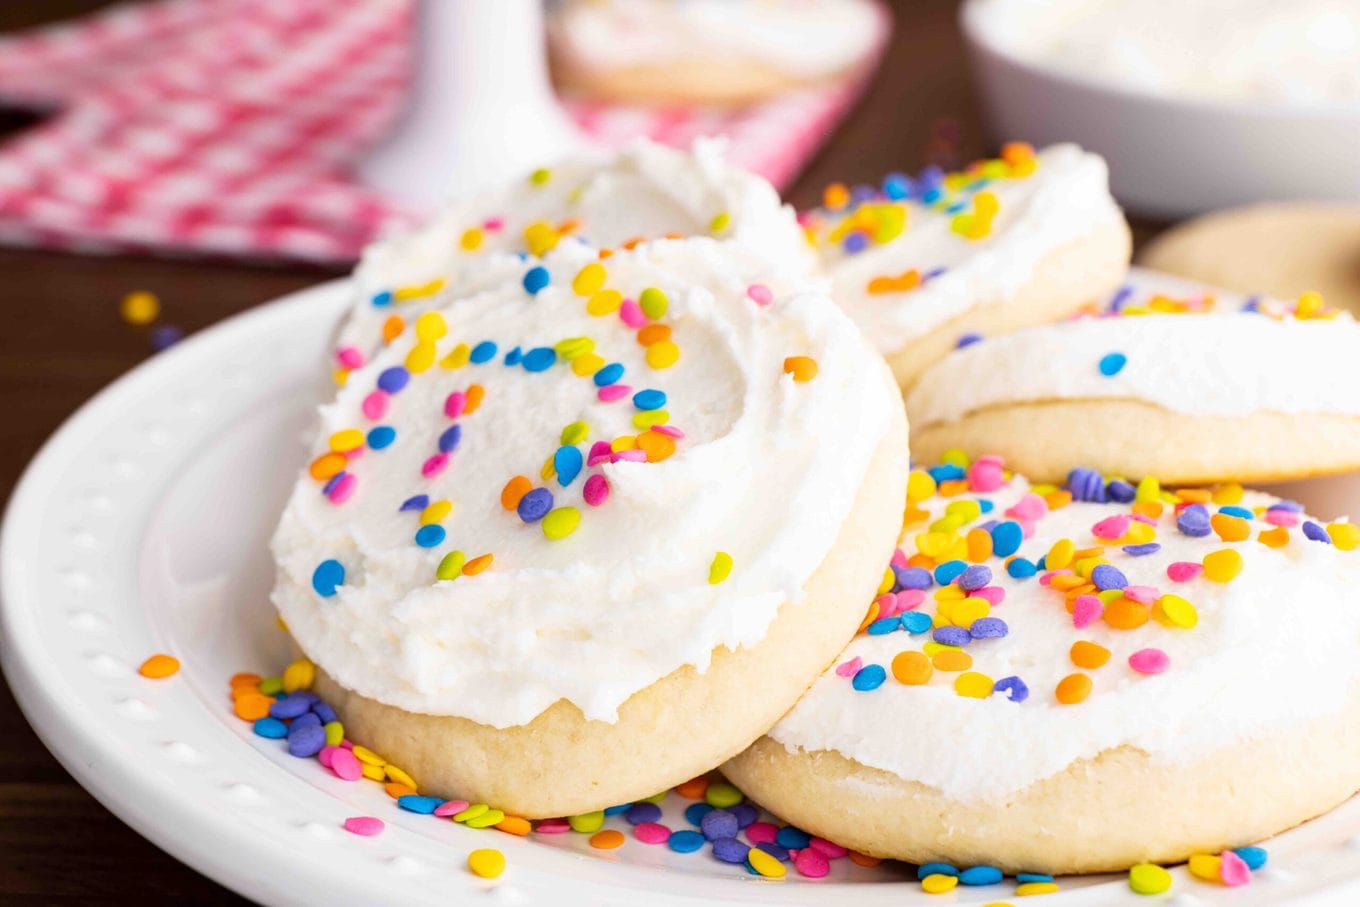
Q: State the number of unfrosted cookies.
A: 1